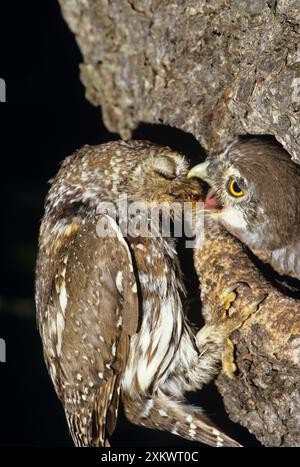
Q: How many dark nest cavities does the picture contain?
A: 1